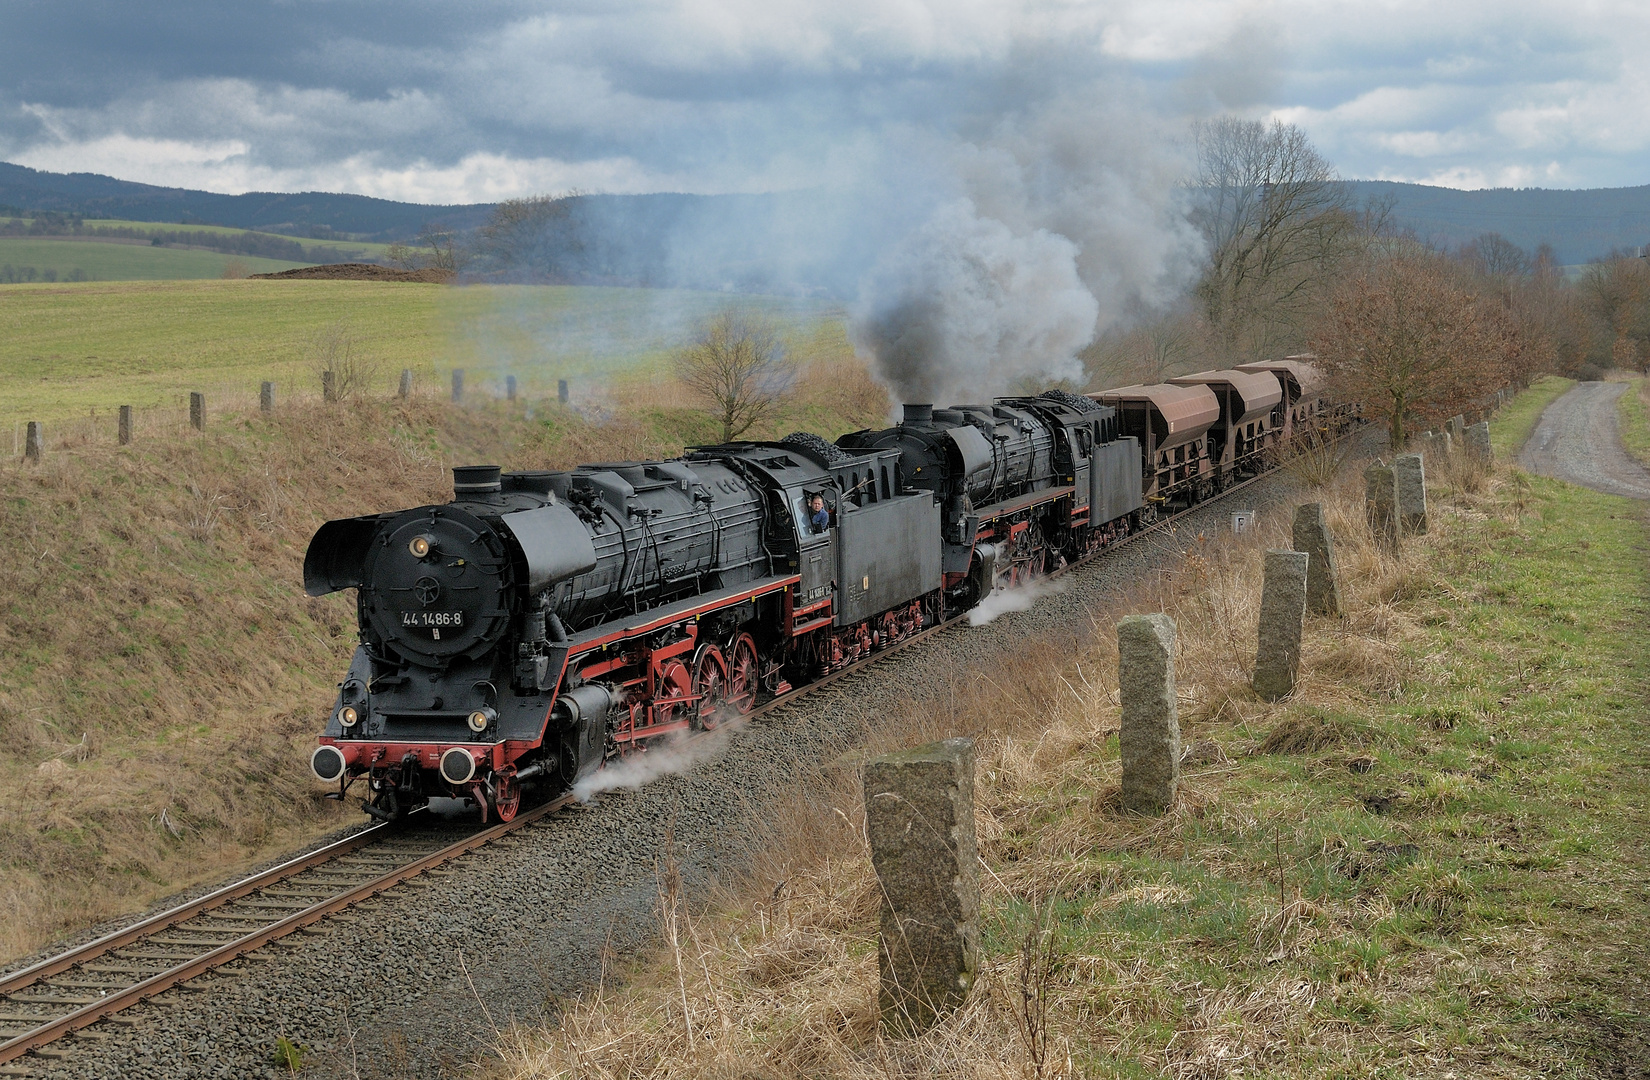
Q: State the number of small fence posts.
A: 9